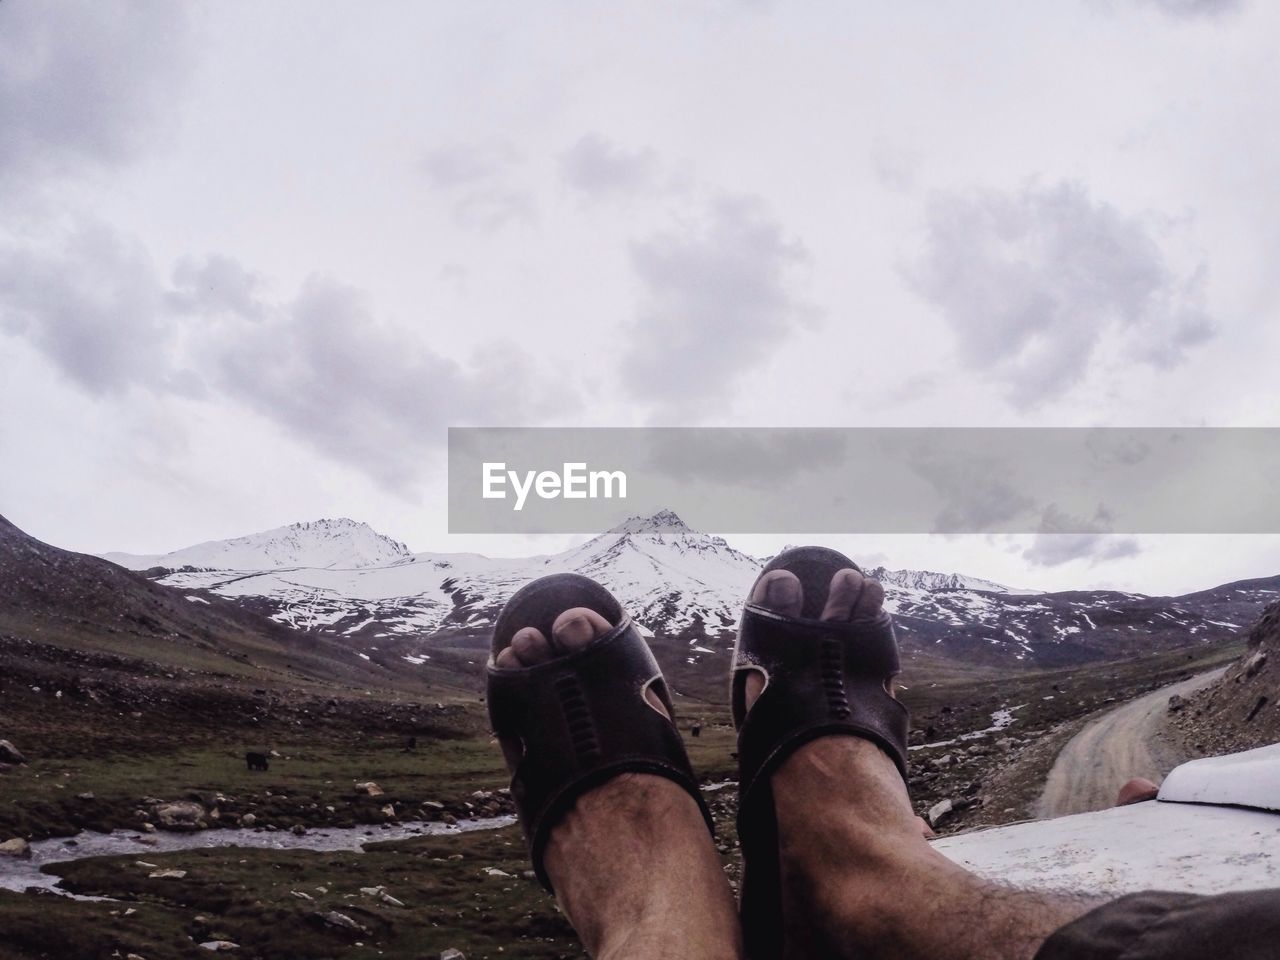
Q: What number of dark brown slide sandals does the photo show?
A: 2